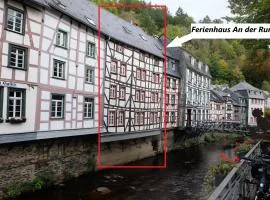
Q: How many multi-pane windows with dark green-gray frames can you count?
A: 9